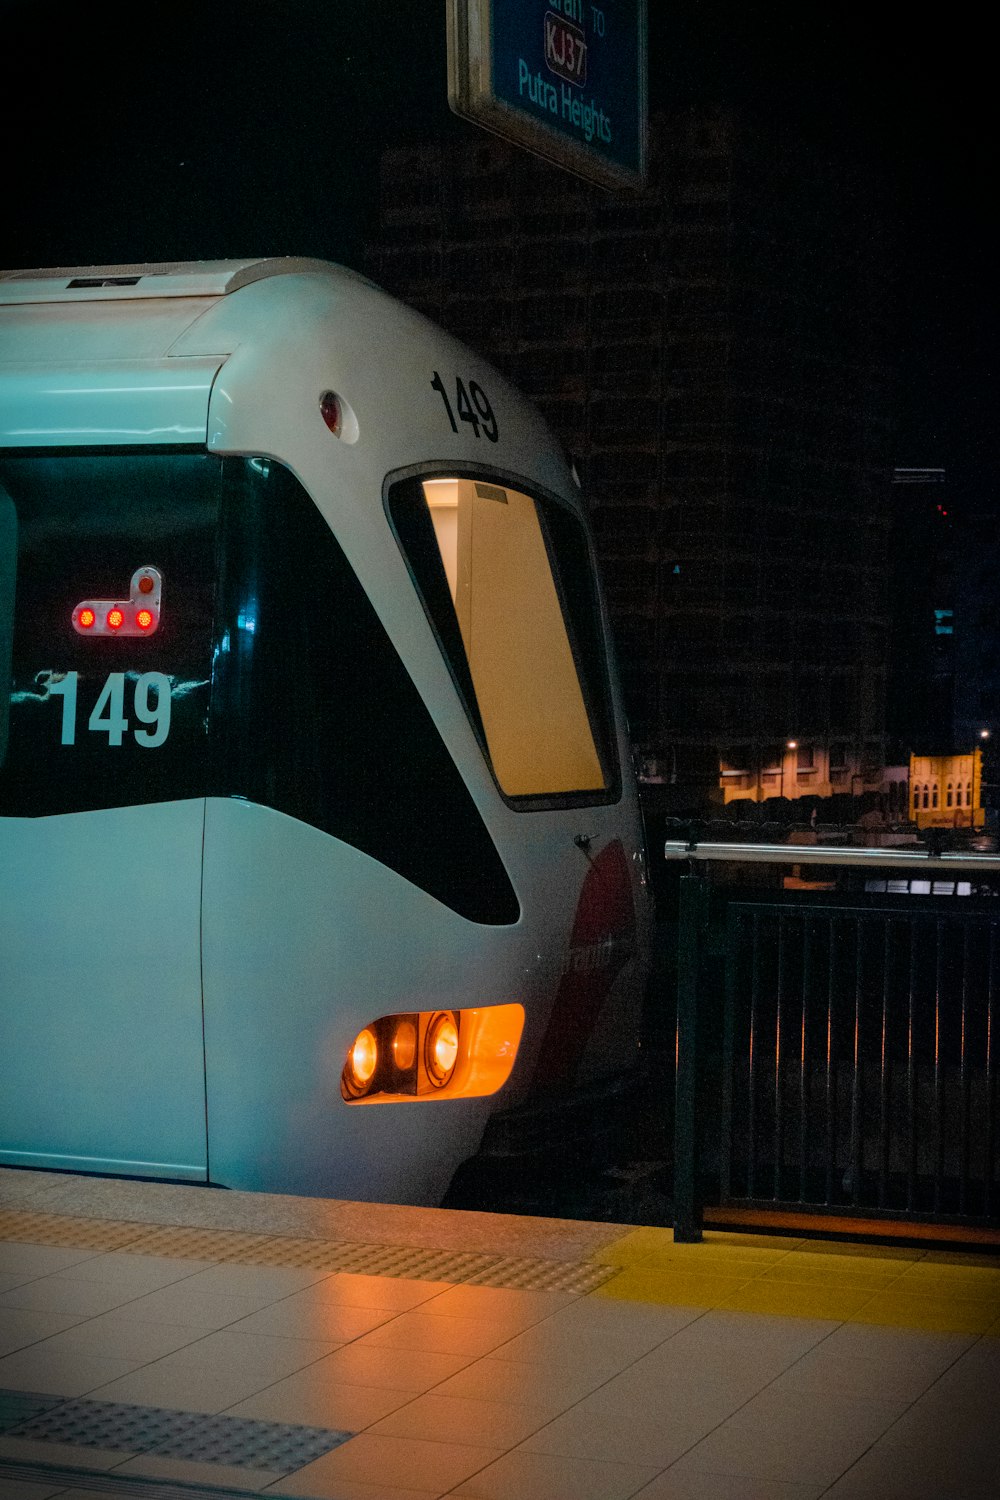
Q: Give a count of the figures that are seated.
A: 0